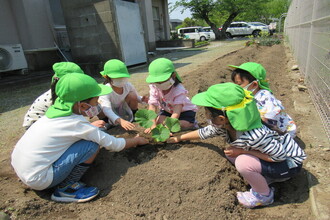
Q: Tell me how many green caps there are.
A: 6